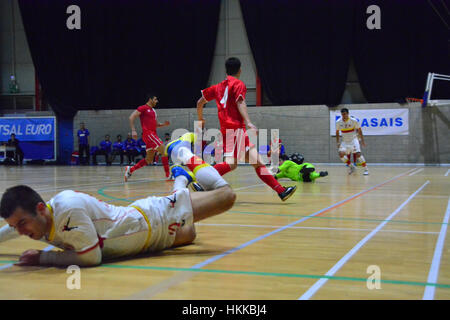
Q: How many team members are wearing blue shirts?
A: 5